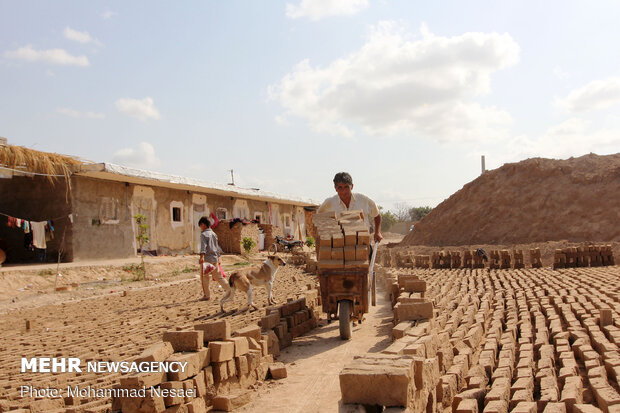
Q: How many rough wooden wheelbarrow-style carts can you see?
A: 1